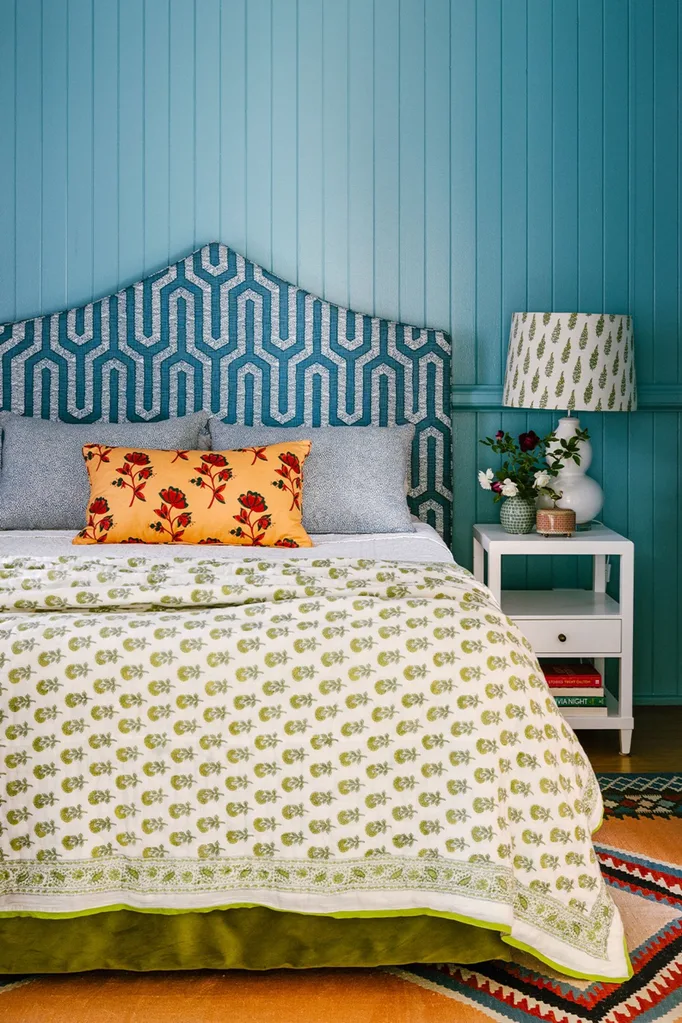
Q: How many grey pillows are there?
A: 2